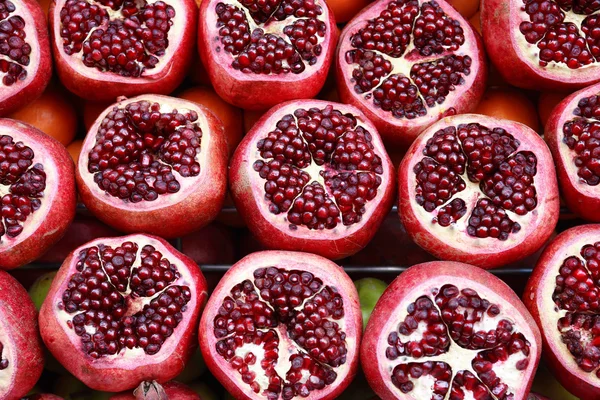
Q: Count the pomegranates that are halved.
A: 15